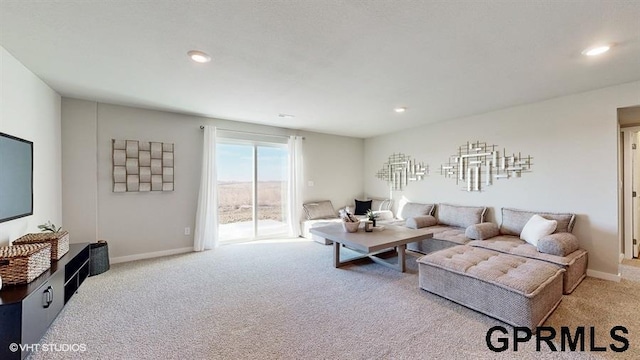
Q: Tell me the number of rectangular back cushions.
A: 5